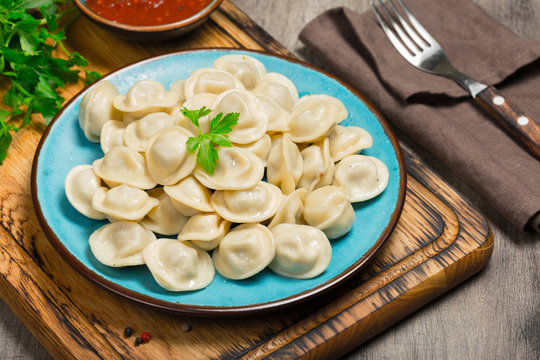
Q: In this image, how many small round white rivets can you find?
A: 2